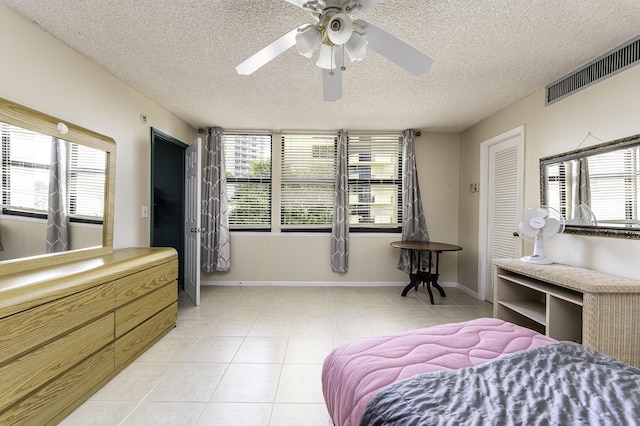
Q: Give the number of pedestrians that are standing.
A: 0